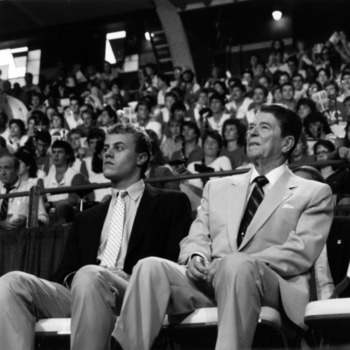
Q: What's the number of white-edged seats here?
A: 3